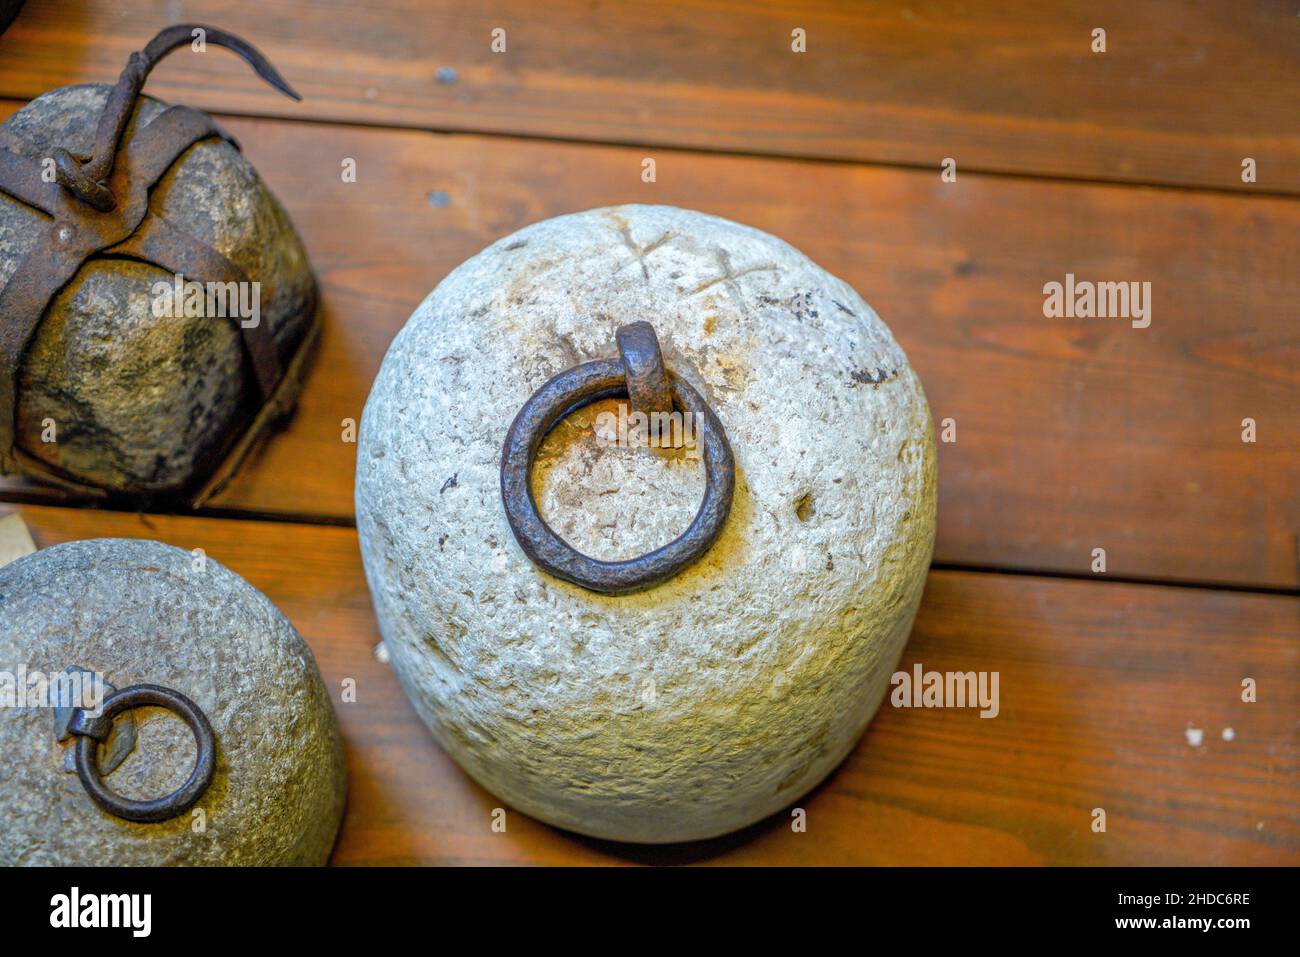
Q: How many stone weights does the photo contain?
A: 3